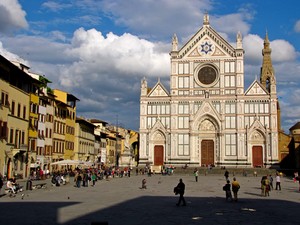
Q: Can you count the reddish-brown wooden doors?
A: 3